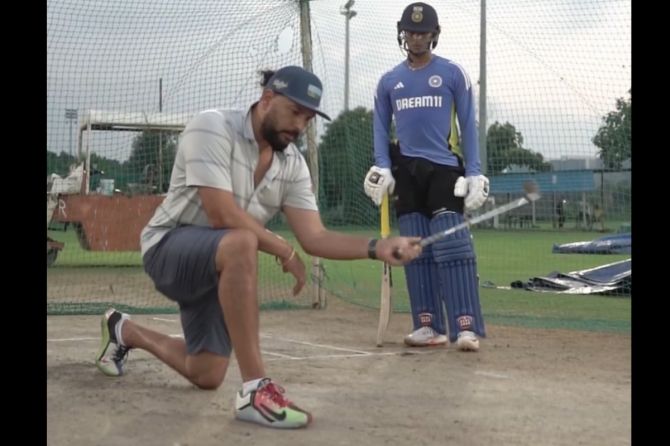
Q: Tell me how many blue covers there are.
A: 2